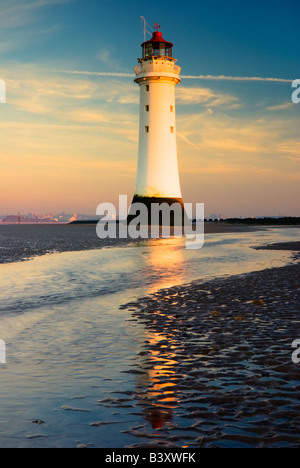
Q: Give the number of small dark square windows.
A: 5